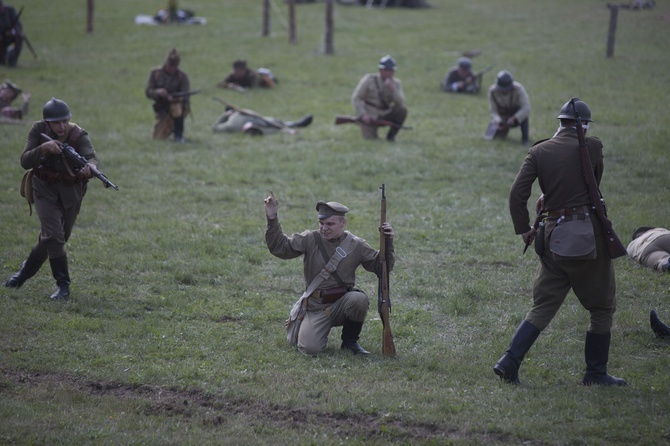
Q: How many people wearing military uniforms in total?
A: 12